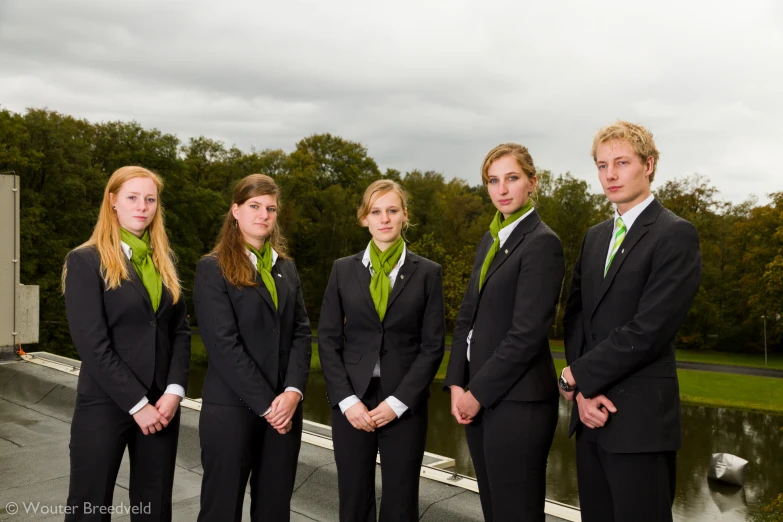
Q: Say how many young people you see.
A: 5